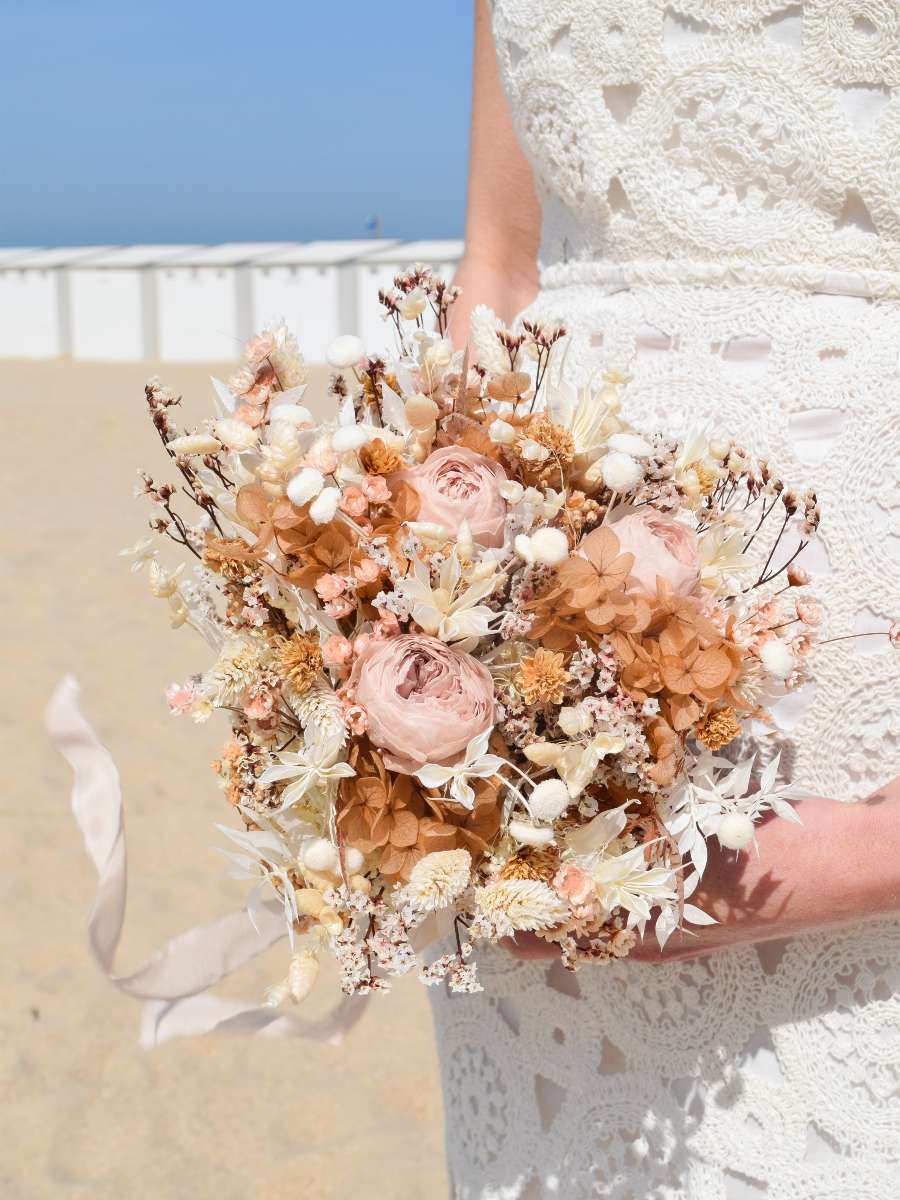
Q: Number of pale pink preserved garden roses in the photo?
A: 3